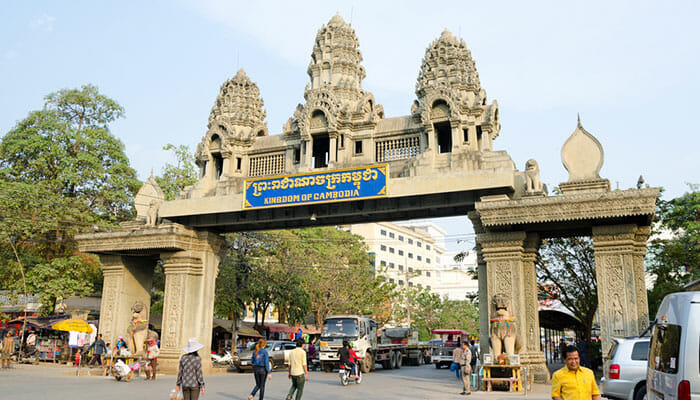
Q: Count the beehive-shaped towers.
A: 3